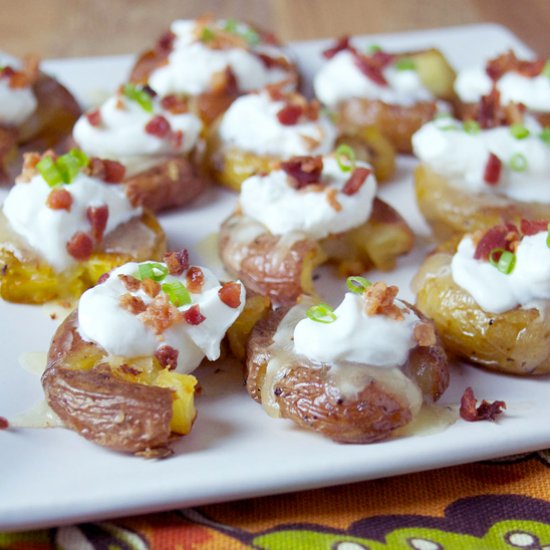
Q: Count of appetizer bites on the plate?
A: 12